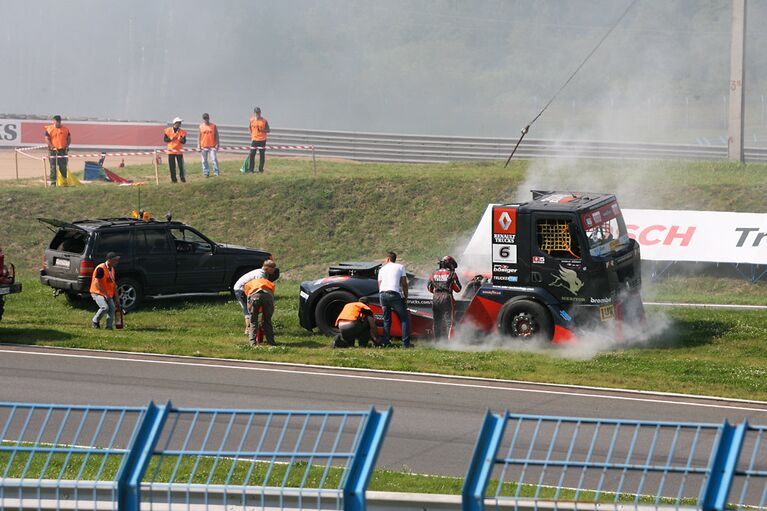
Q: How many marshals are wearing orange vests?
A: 7